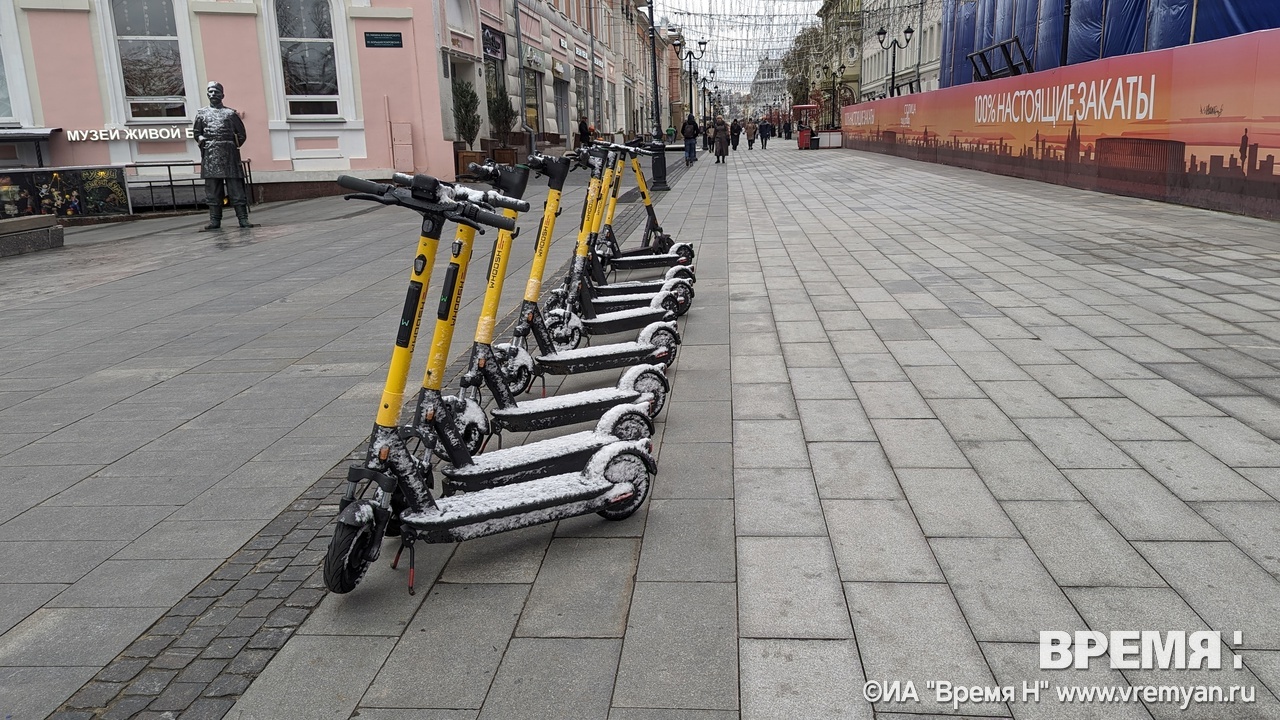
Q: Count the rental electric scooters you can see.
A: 9